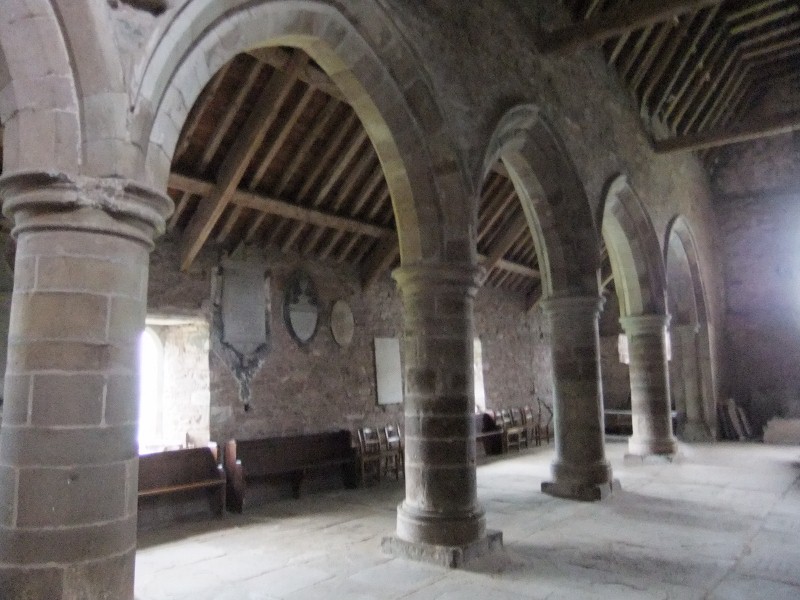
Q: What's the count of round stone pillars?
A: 4